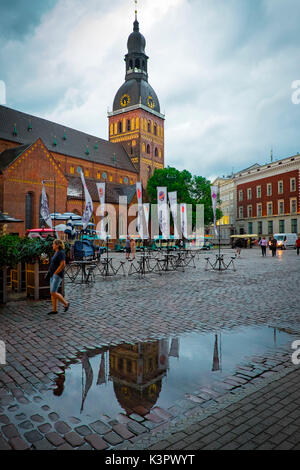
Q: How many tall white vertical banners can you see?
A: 9